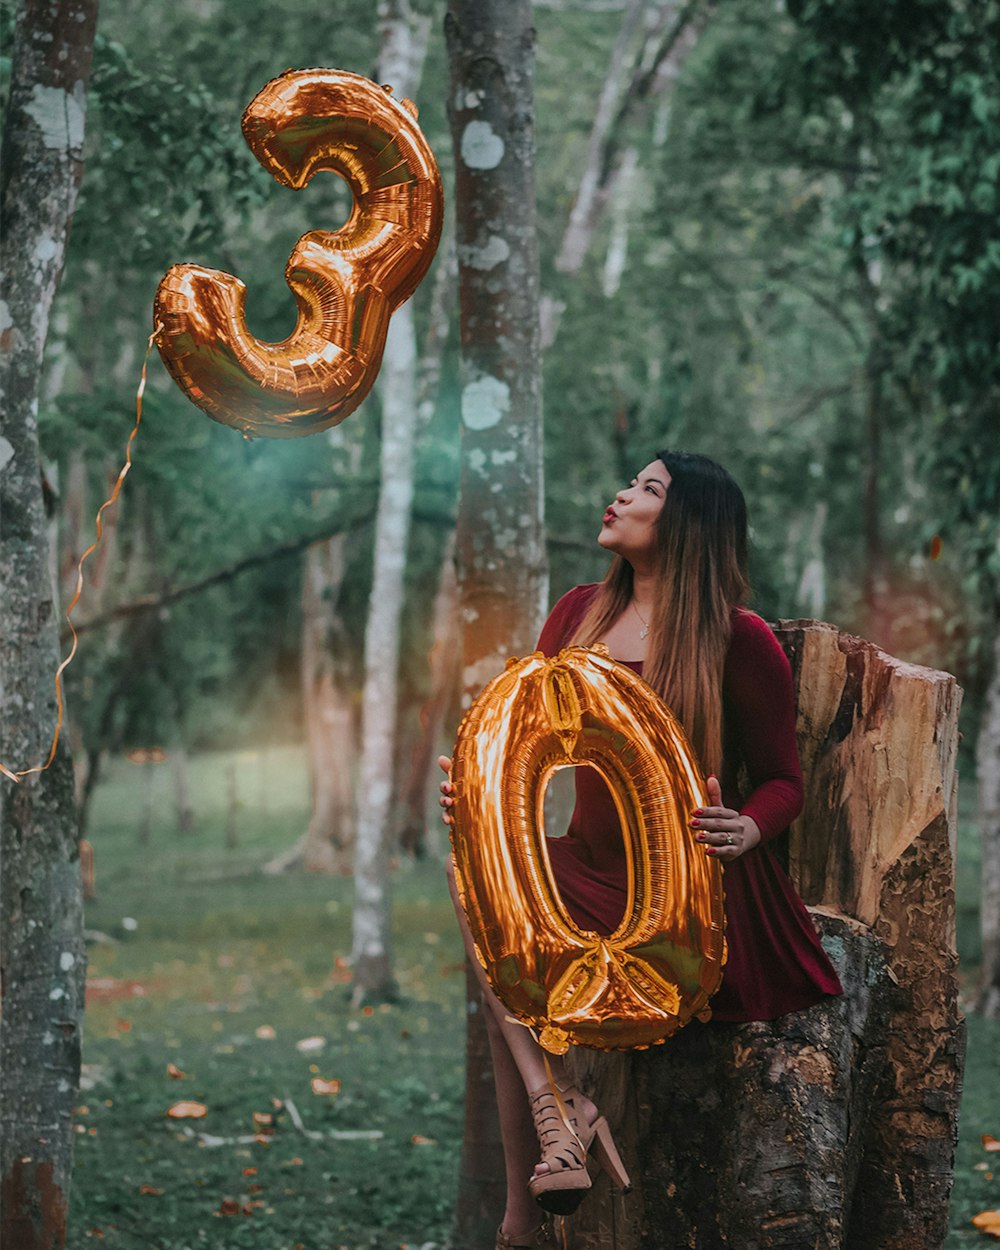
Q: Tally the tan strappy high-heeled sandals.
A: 2